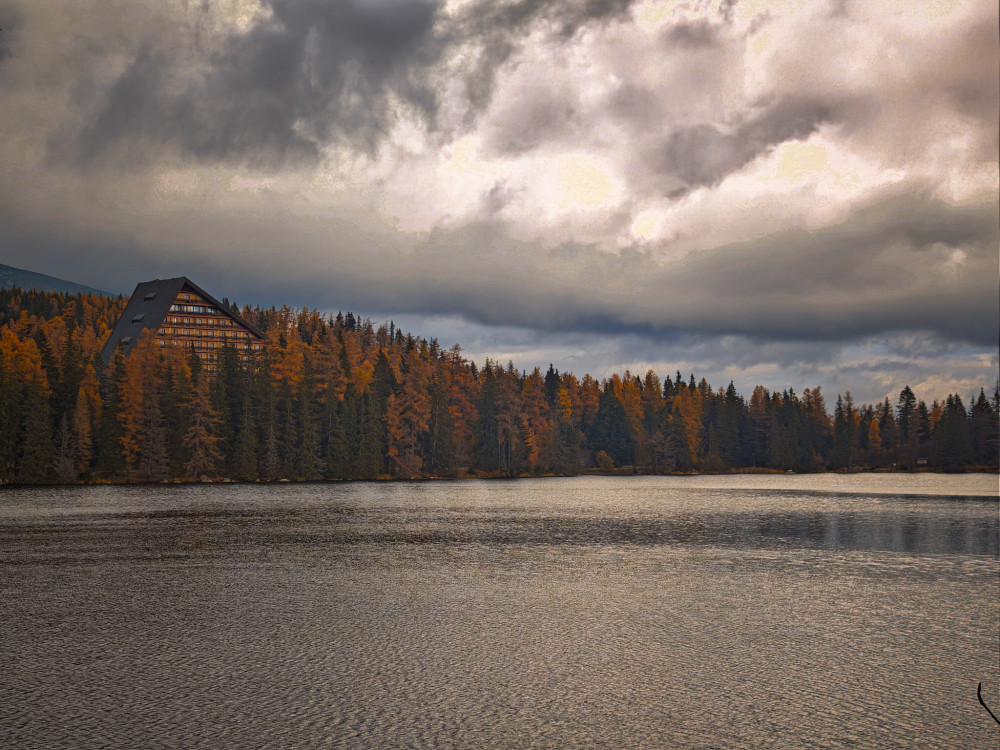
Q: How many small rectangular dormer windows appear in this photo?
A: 3